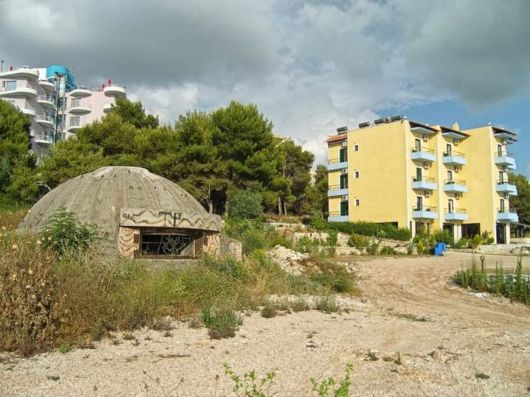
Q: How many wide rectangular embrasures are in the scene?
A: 1